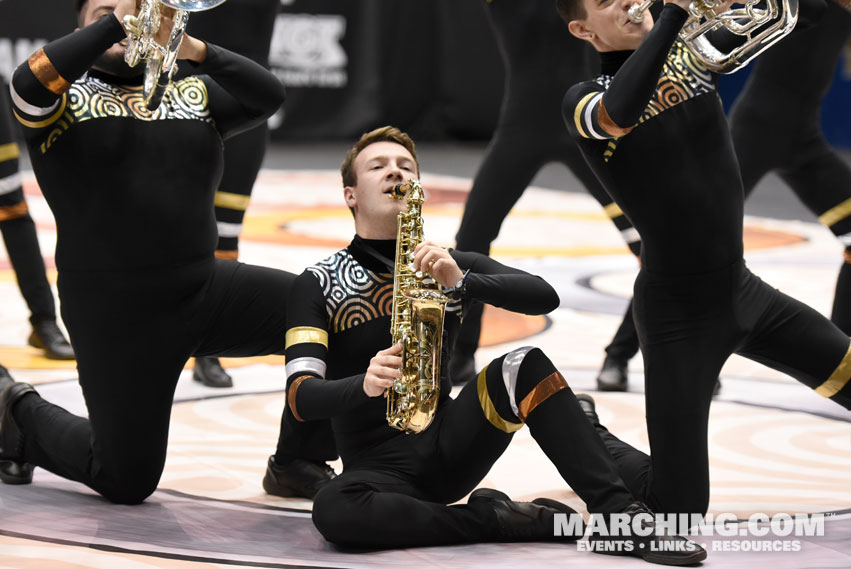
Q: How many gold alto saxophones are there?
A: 1